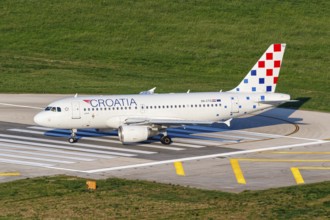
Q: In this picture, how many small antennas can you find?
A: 3